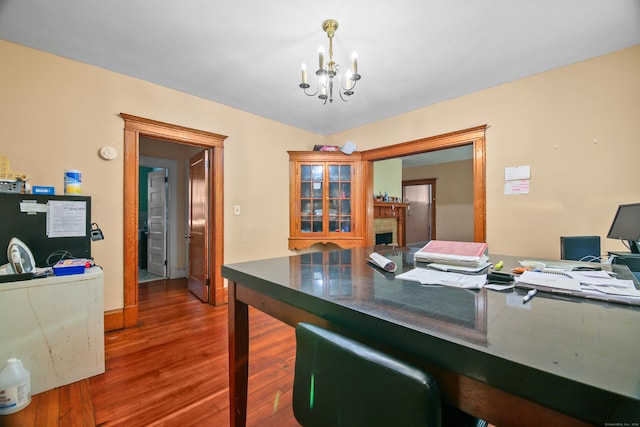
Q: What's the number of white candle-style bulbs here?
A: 5